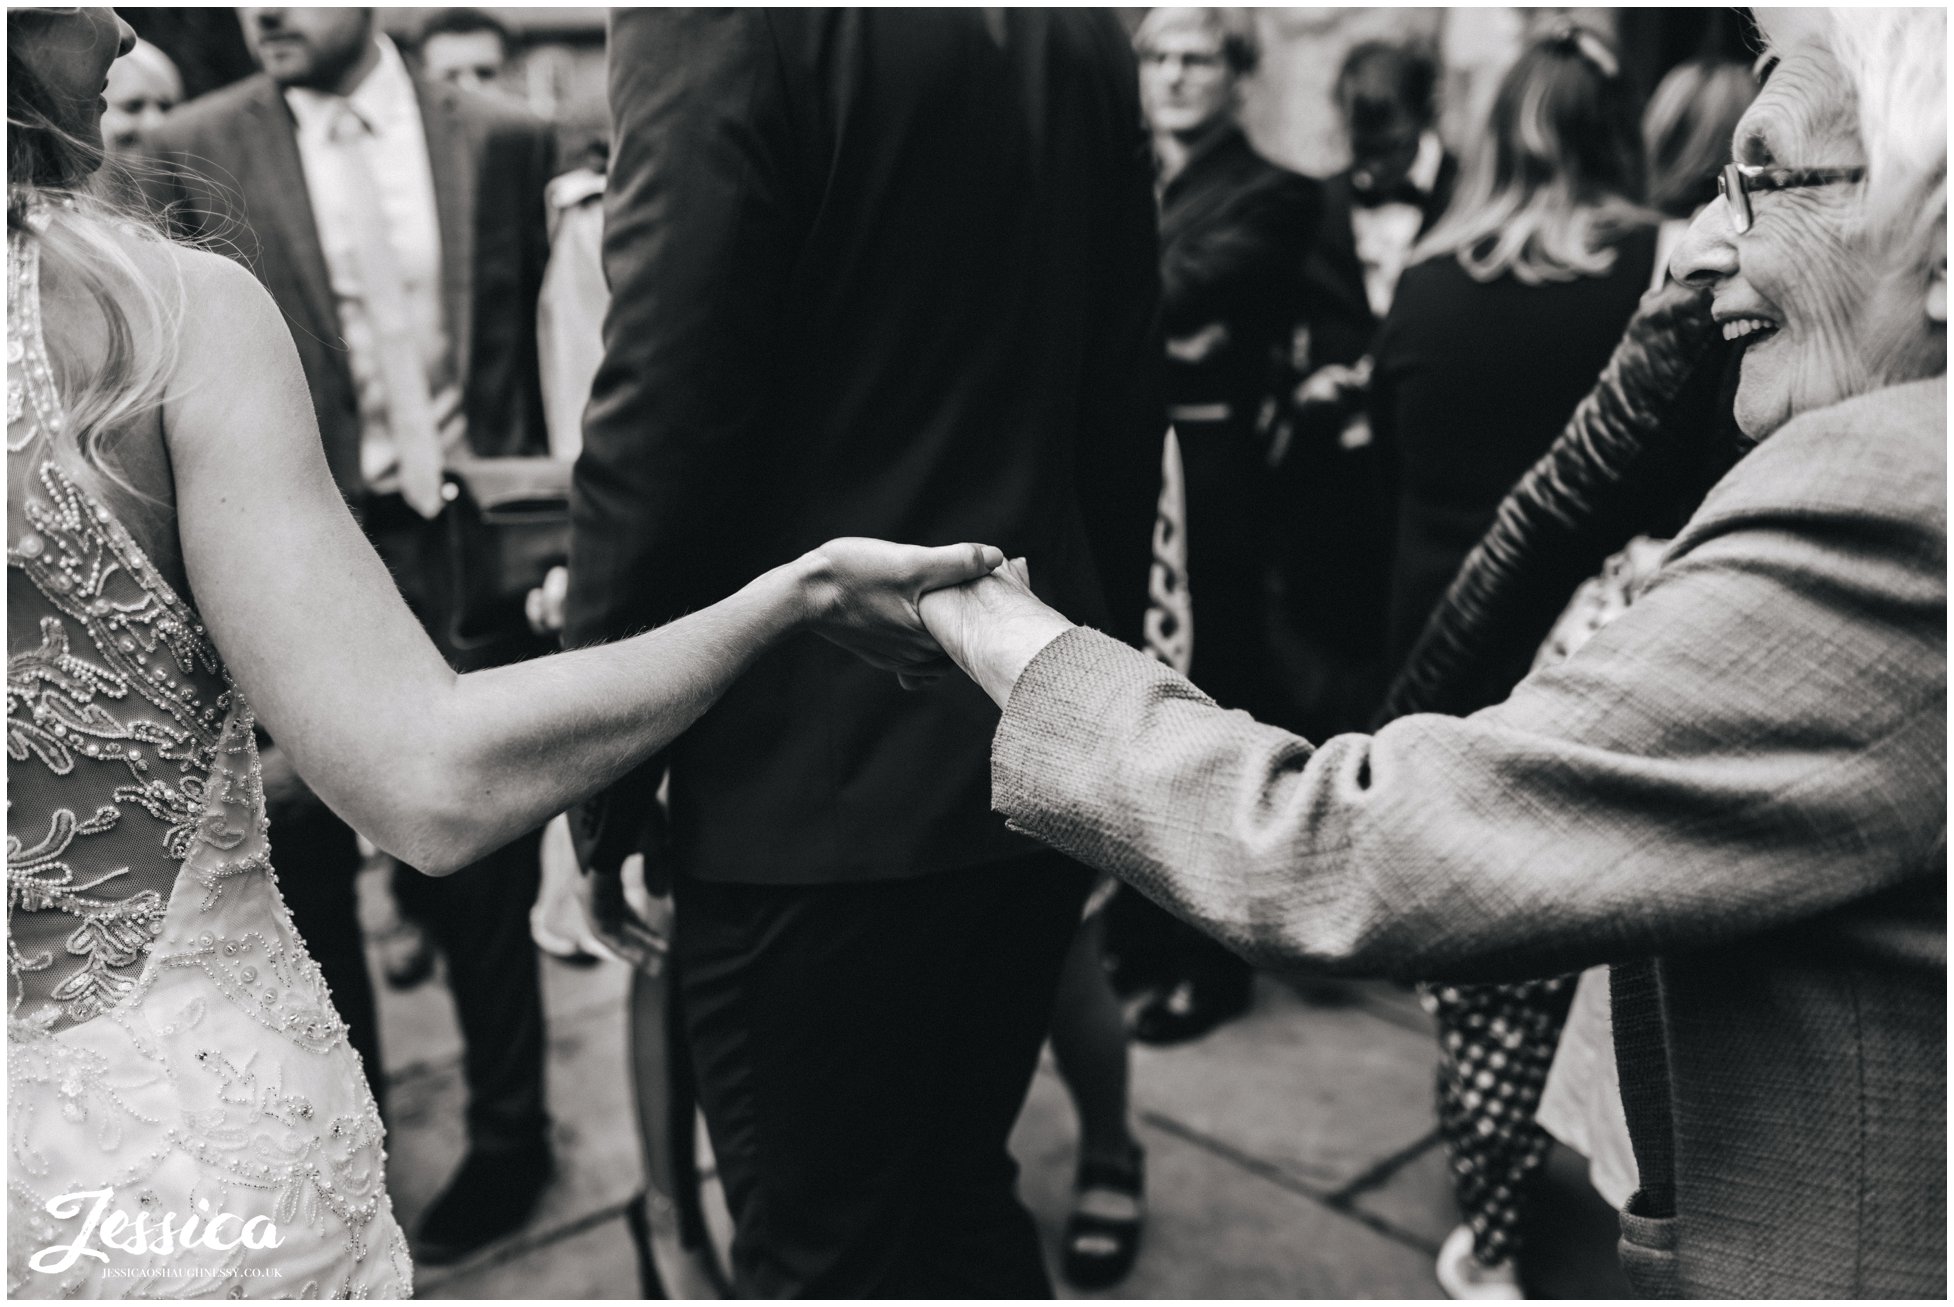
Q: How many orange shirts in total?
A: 0